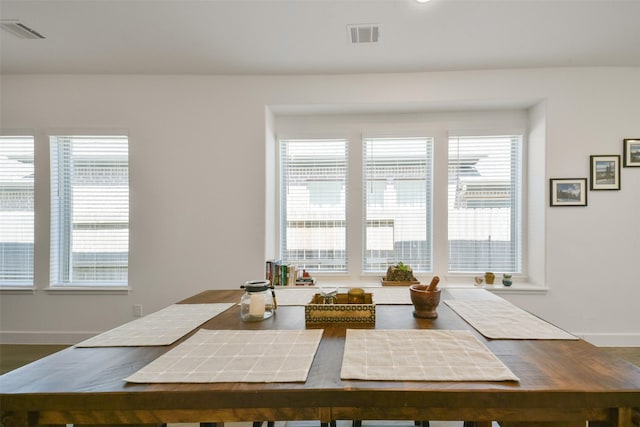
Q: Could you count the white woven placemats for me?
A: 6